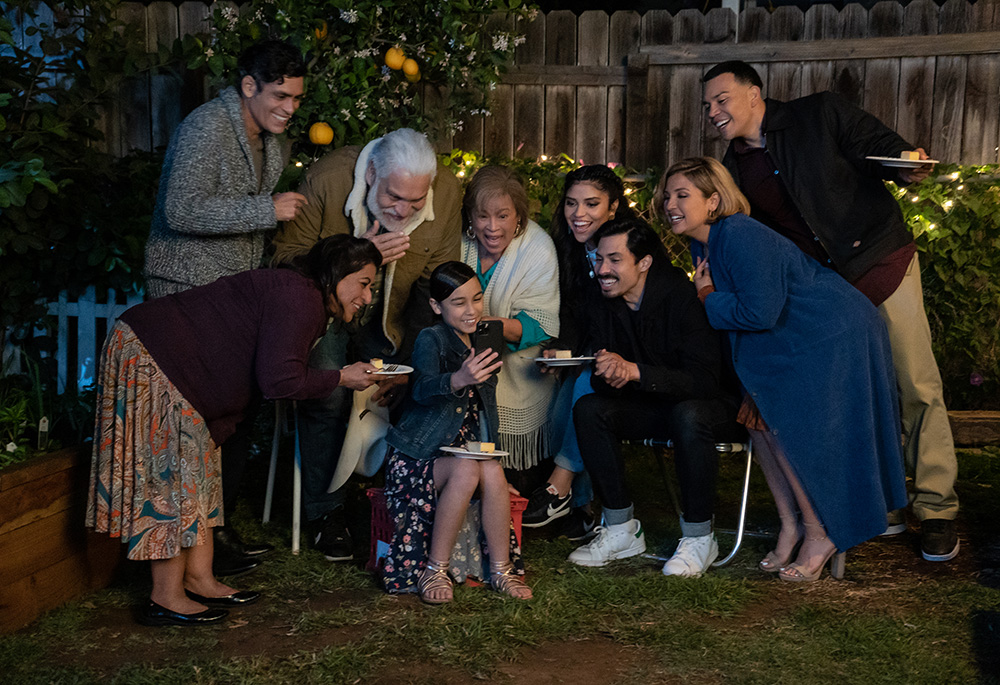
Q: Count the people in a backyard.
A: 9